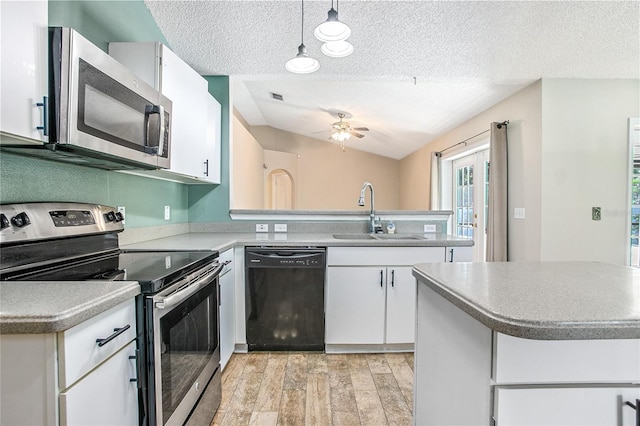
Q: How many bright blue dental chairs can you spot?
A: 0